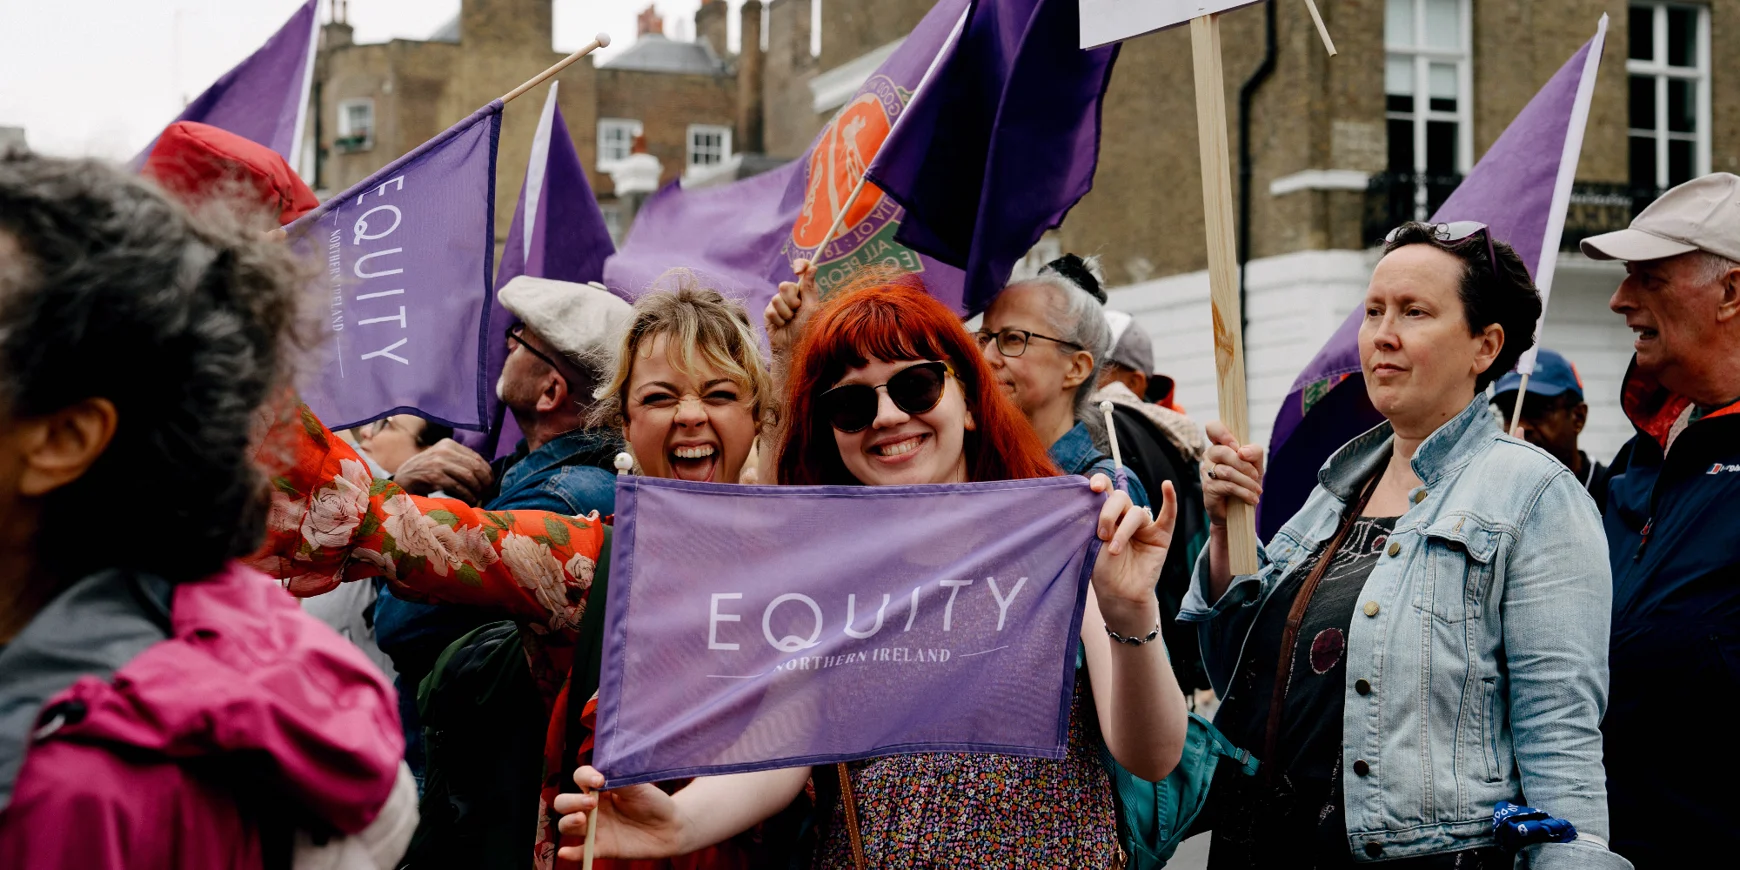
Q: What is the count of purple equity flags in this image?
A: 2